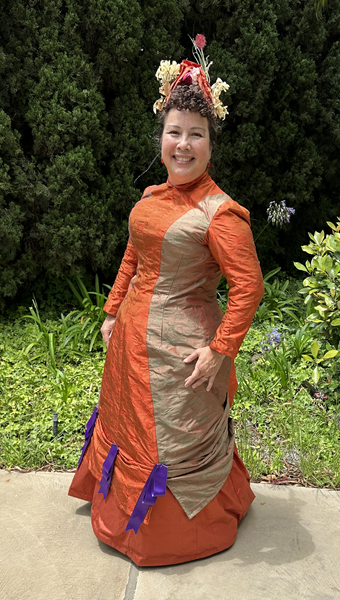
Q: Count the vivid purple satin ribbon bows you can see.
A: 3